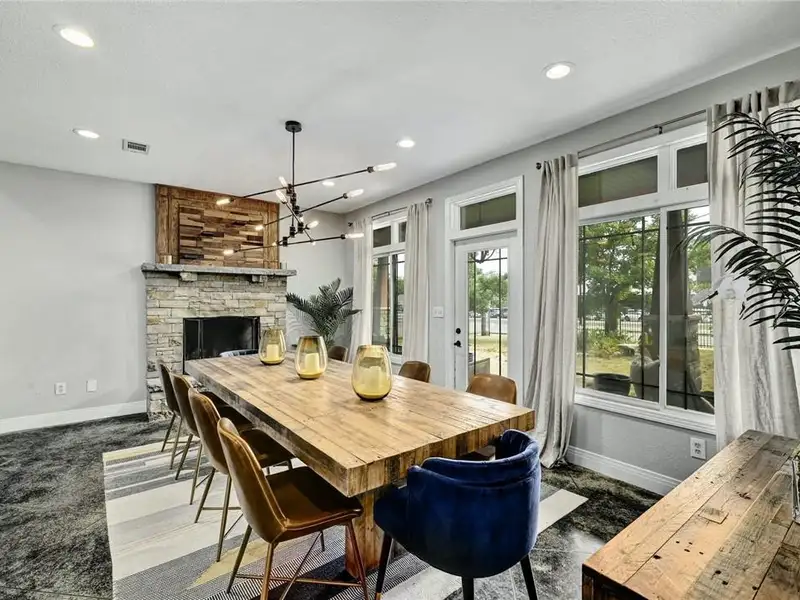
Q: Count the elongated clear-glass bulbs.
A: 12